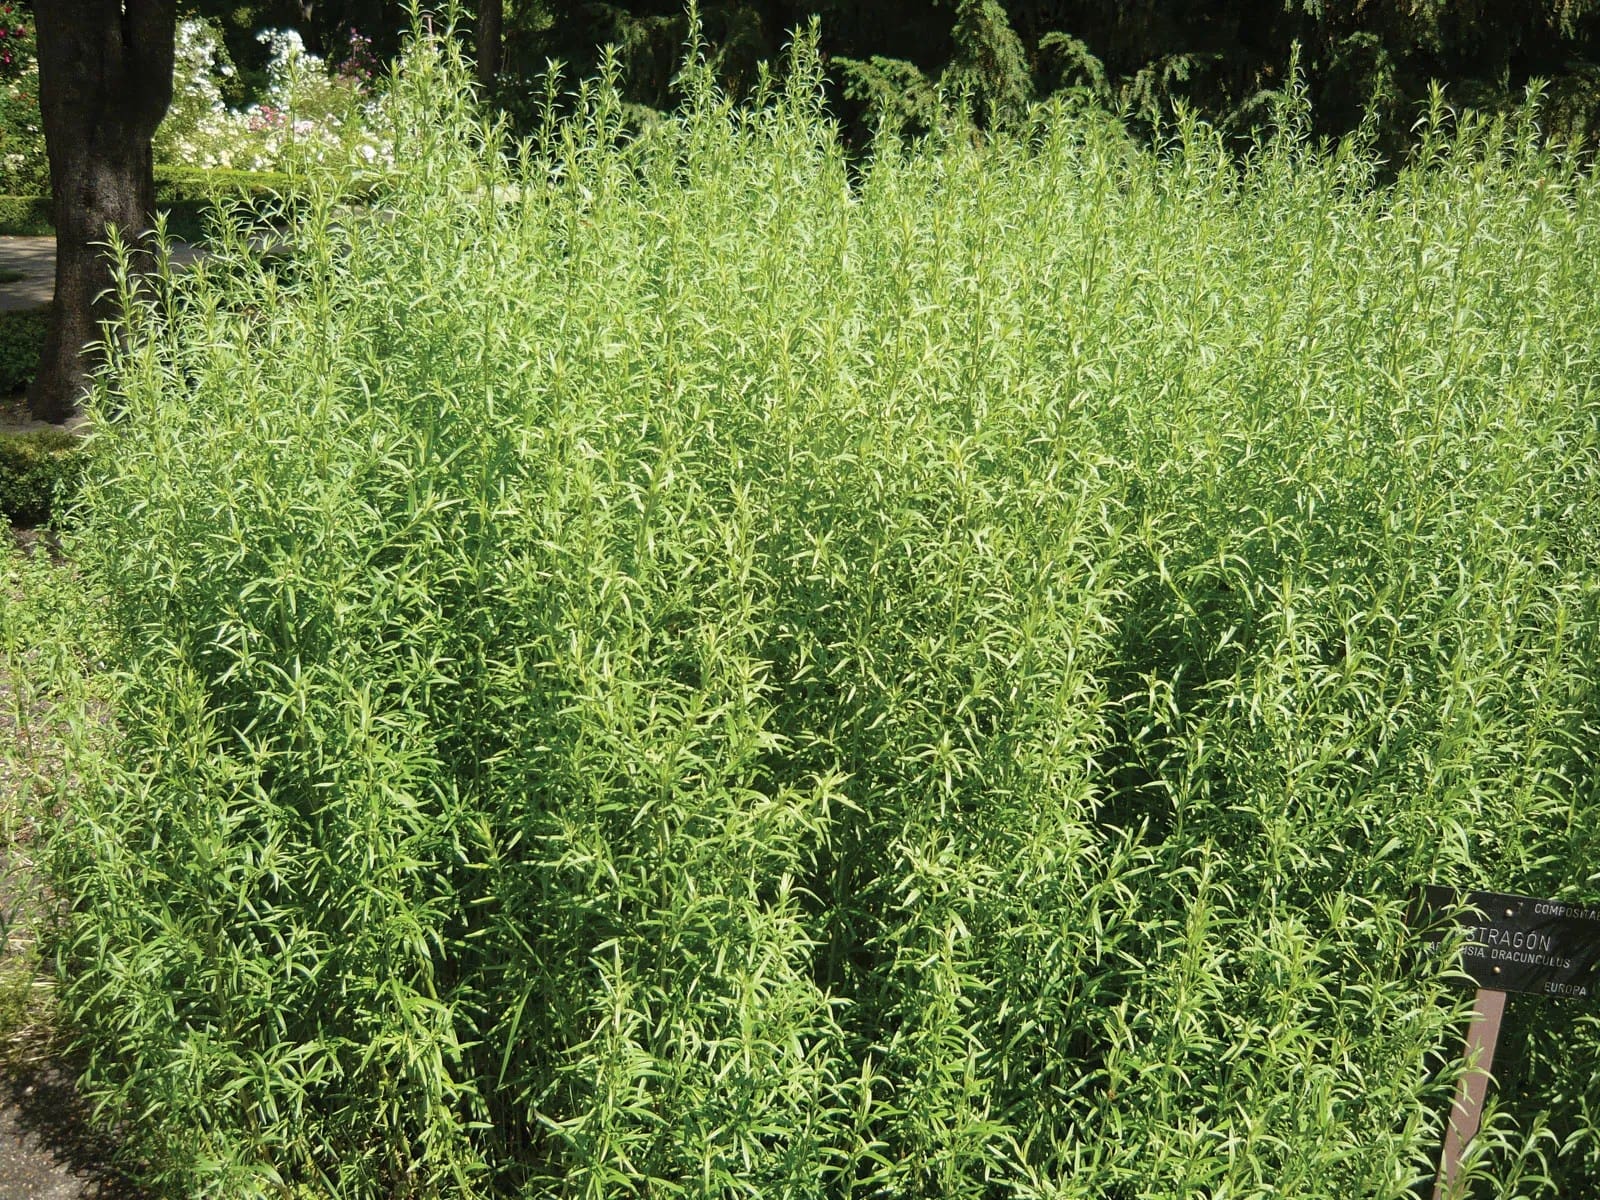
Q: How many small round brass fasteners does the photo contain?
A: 2